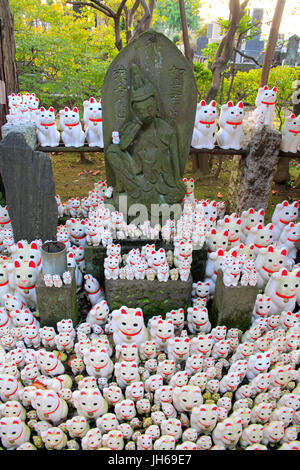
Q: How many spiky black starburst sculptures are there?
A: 0